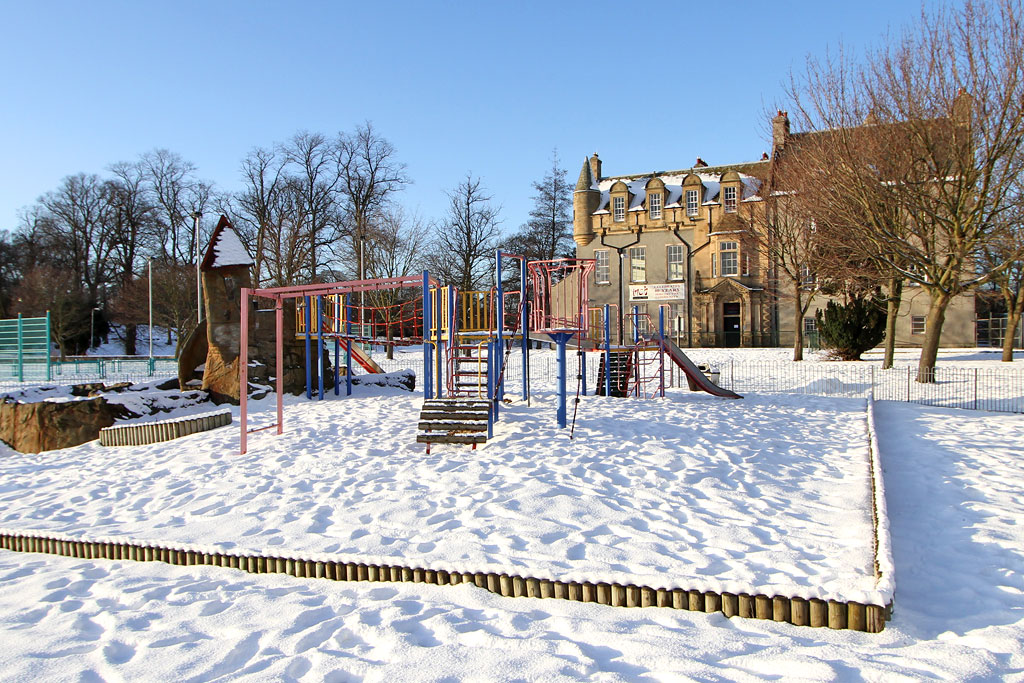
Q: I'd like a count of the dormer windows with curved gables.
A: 4